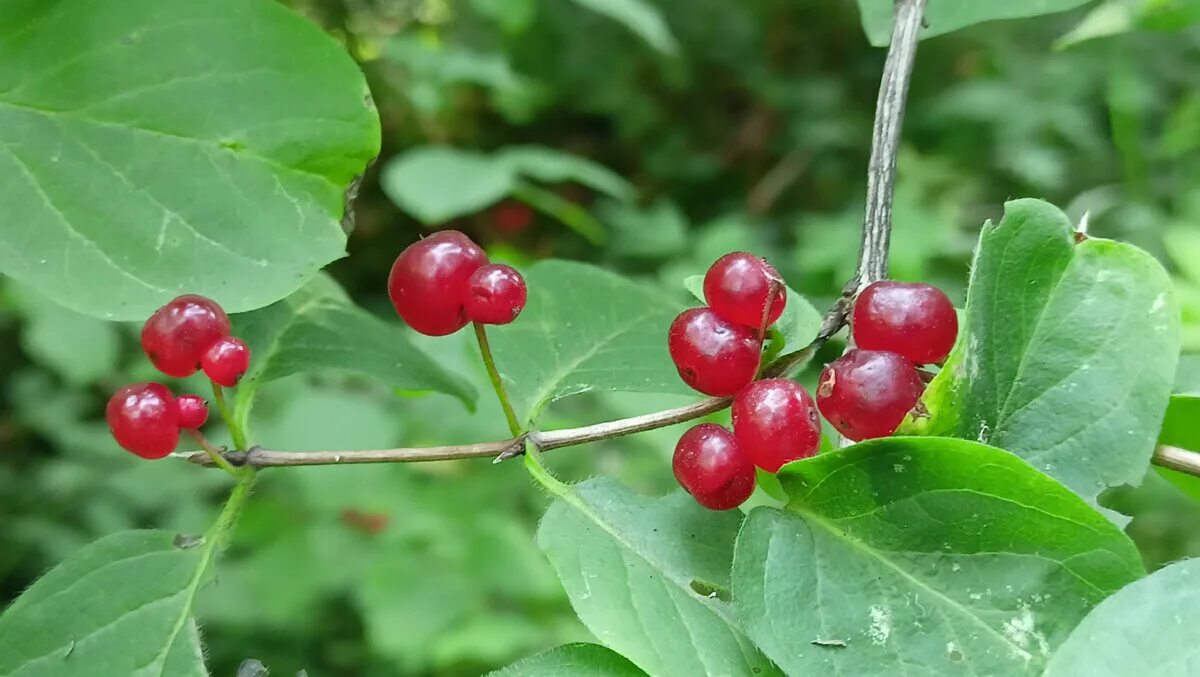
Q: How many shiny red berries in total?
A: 12